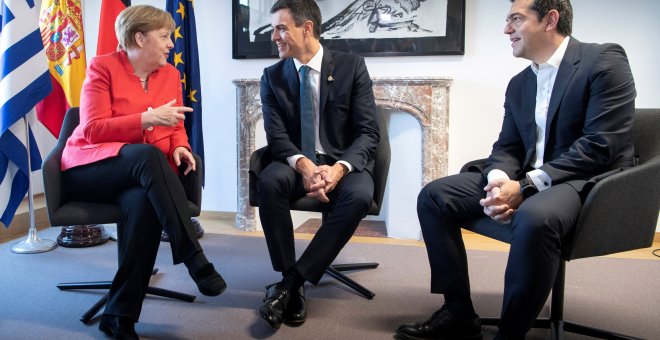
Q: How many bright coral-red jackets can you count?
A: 1